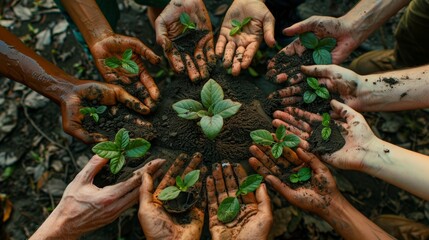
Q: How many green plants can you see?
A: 13